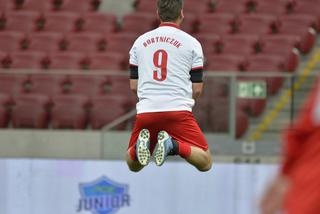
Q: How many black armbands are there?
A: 2